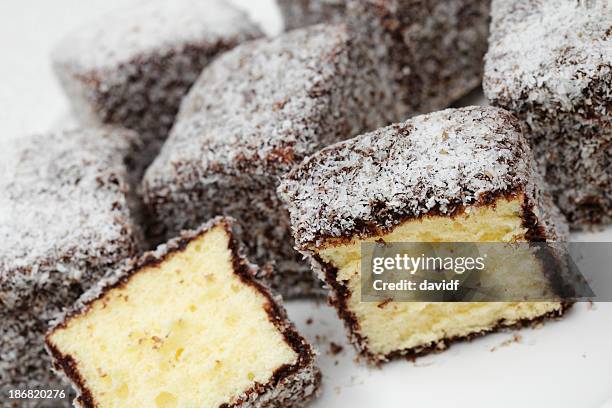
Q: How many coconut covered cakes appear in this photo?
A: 7